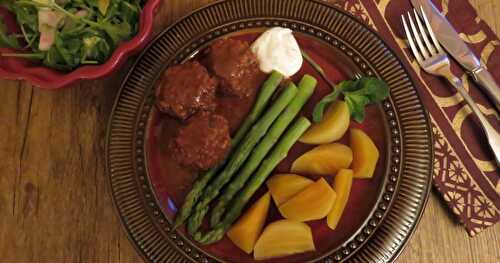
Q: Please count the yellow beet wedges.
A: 8